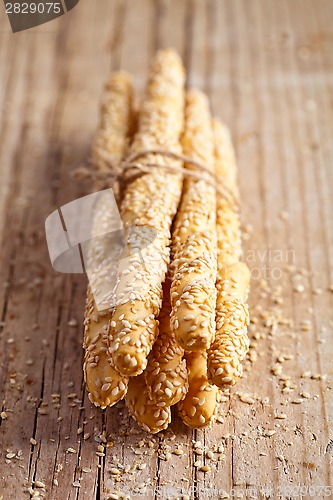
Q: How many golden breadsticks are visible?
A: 7